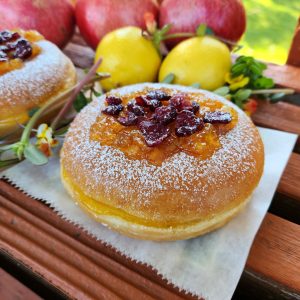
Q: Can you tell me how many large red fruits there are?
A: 3